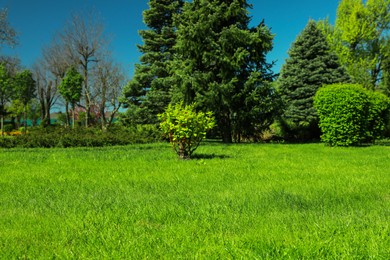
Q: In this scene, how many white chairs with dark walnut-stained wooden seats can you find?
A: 0